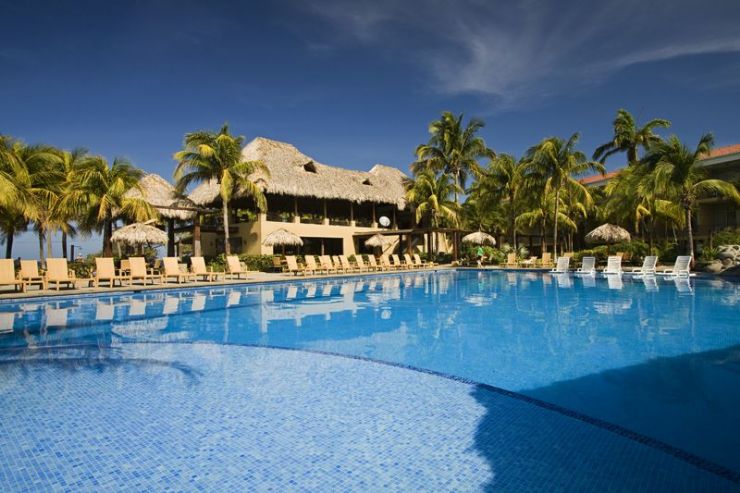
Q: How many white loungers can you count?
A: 5